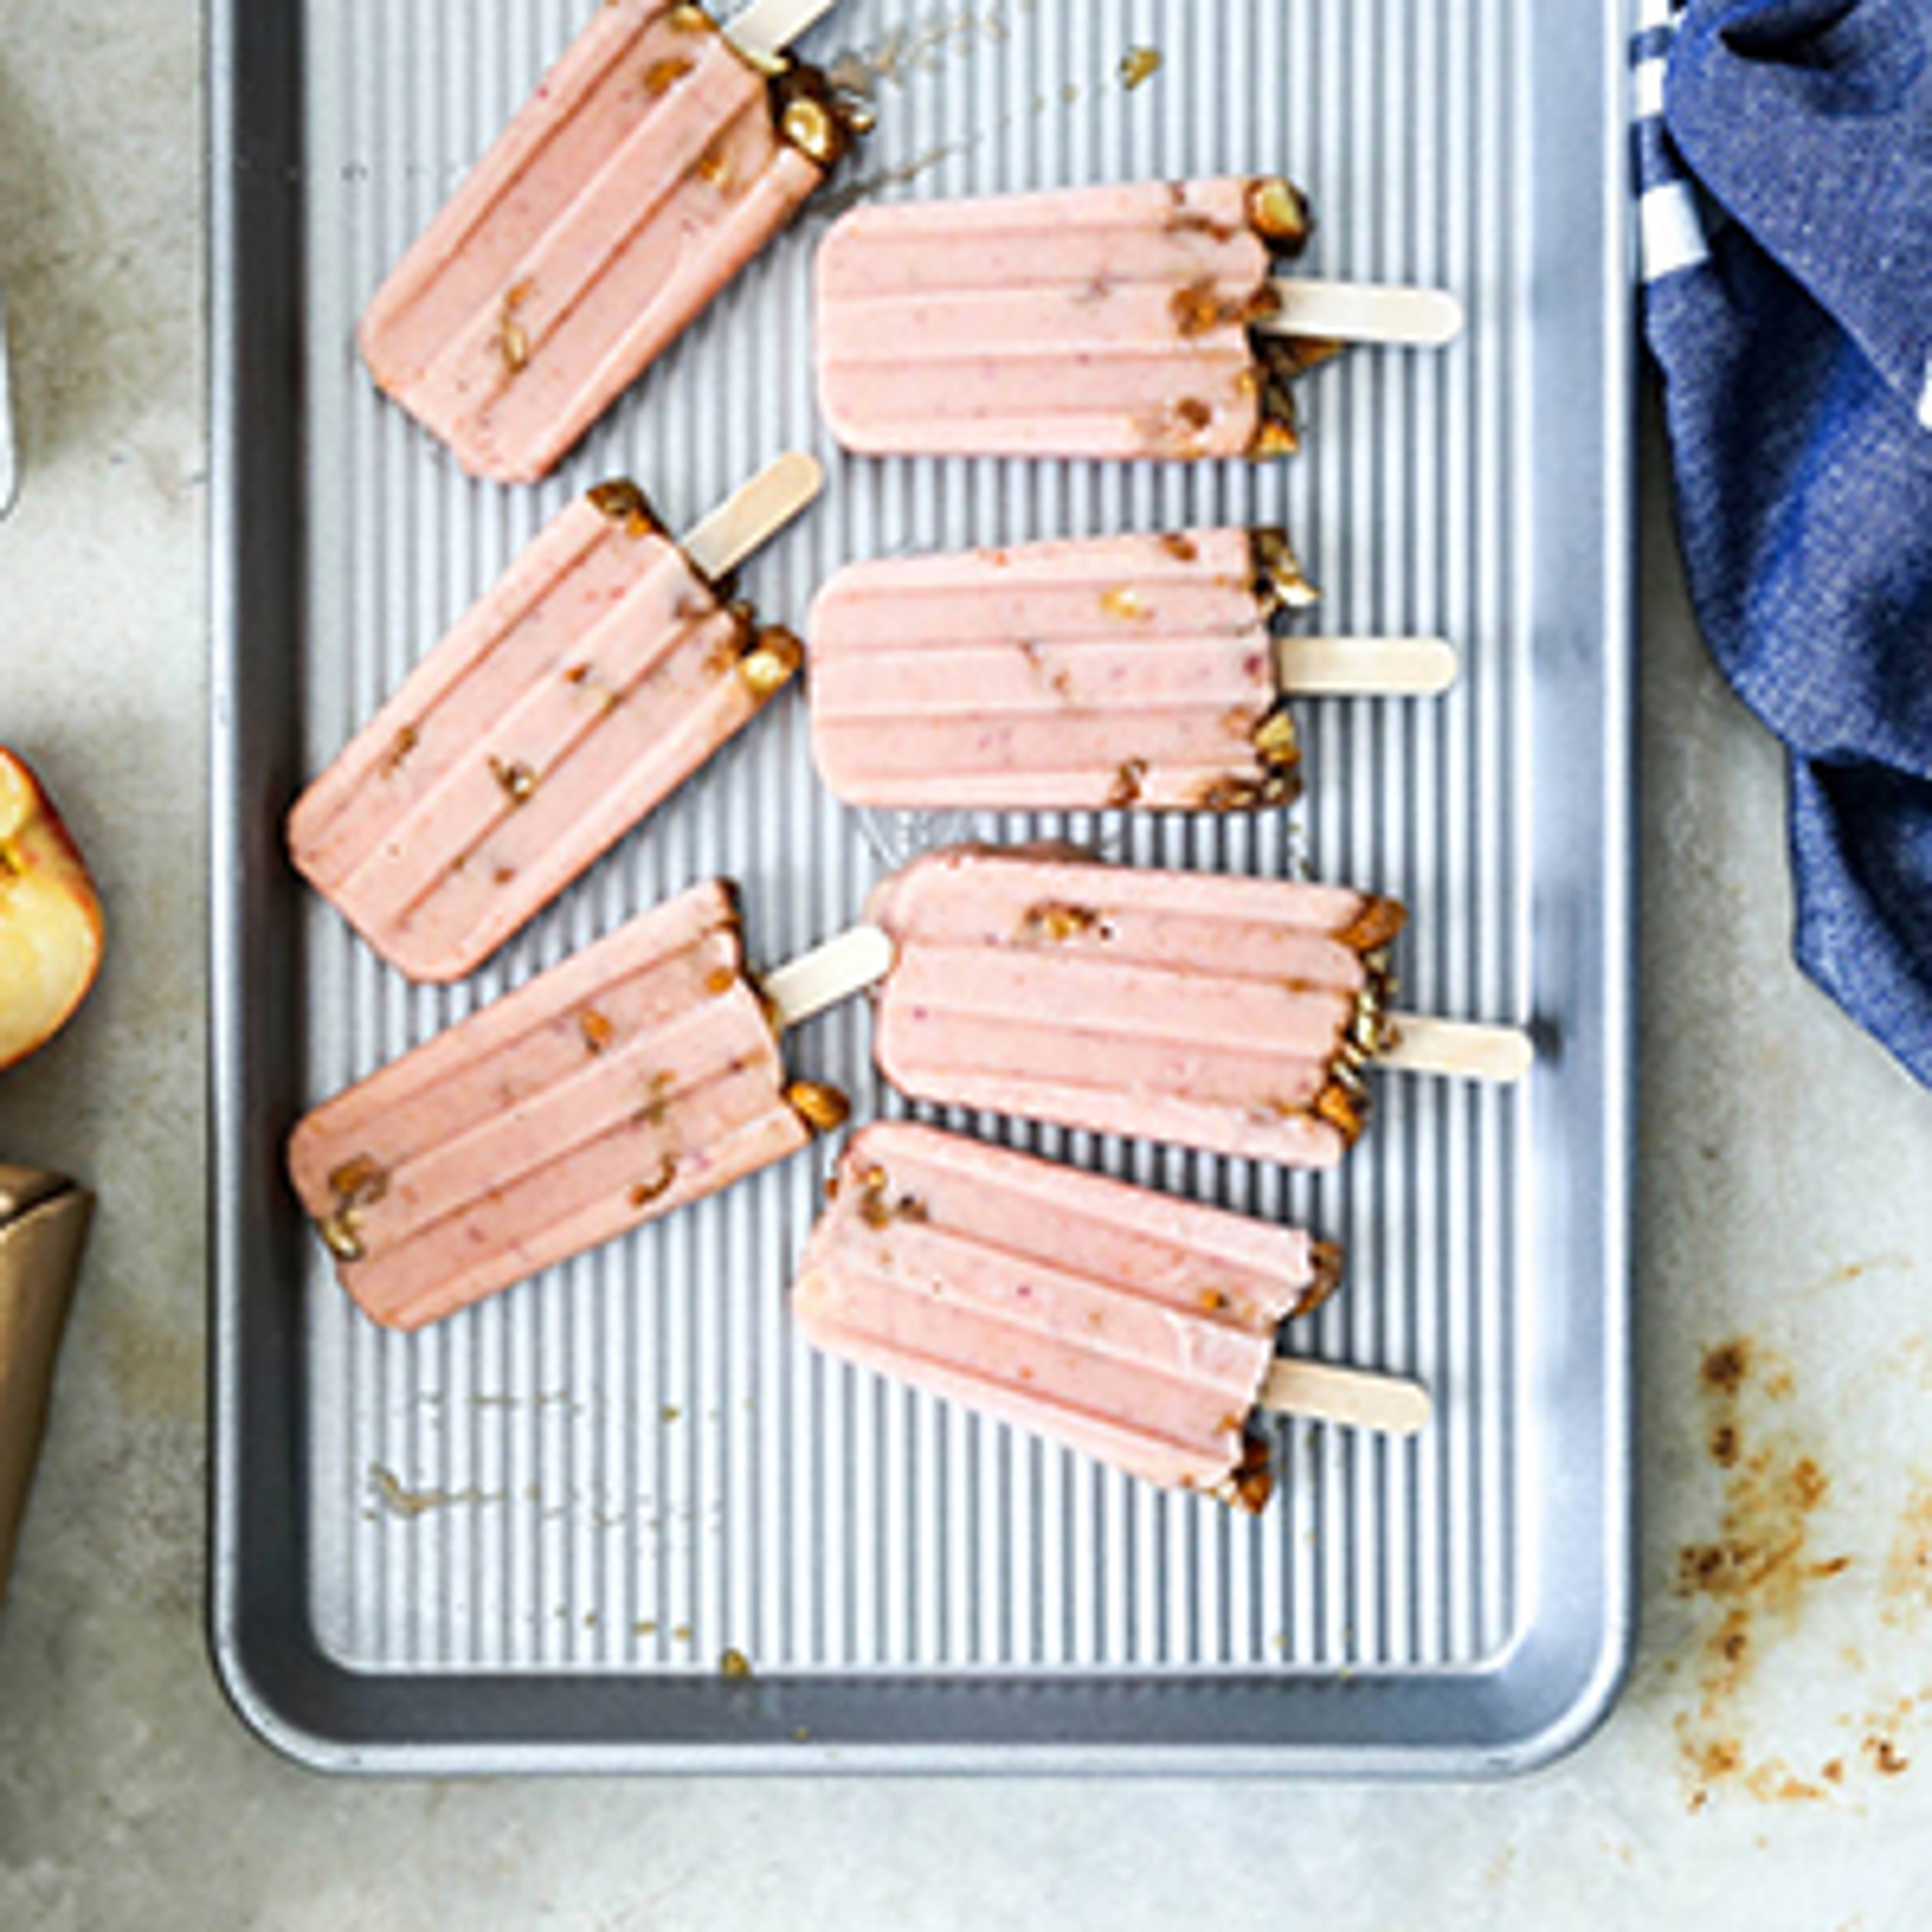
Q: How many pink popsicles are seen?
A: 7